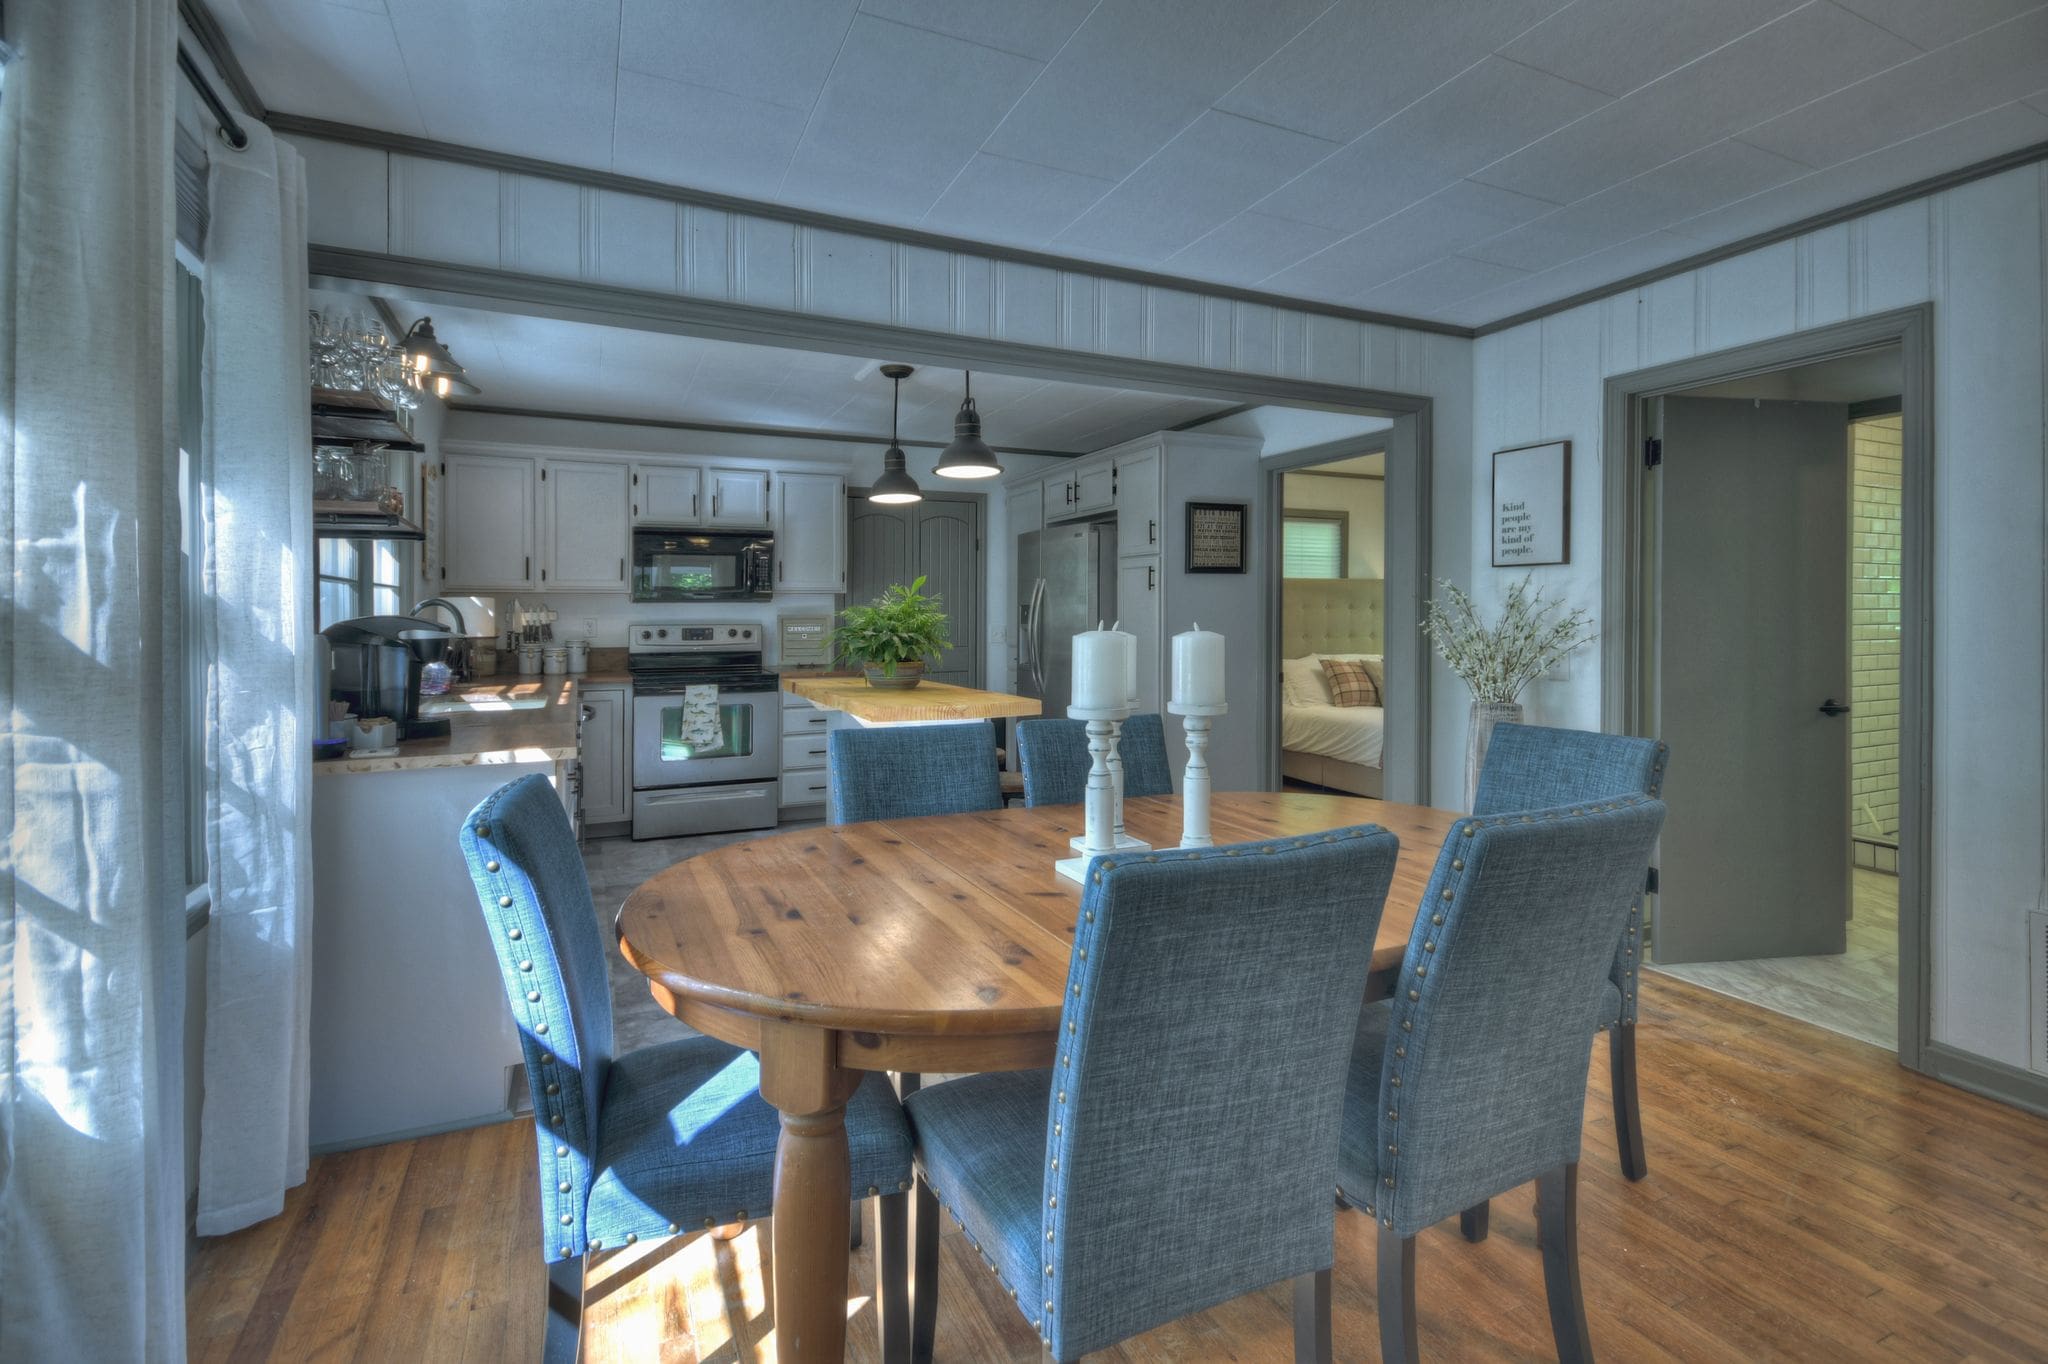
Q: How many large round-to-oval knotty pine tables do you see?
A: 1